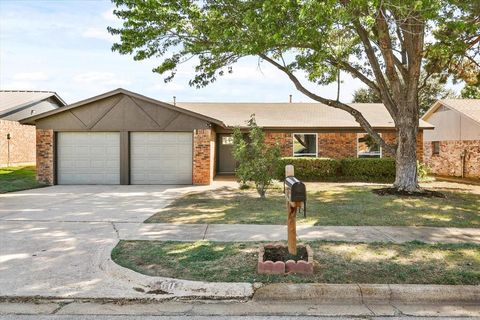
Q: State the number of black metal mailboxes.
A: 1